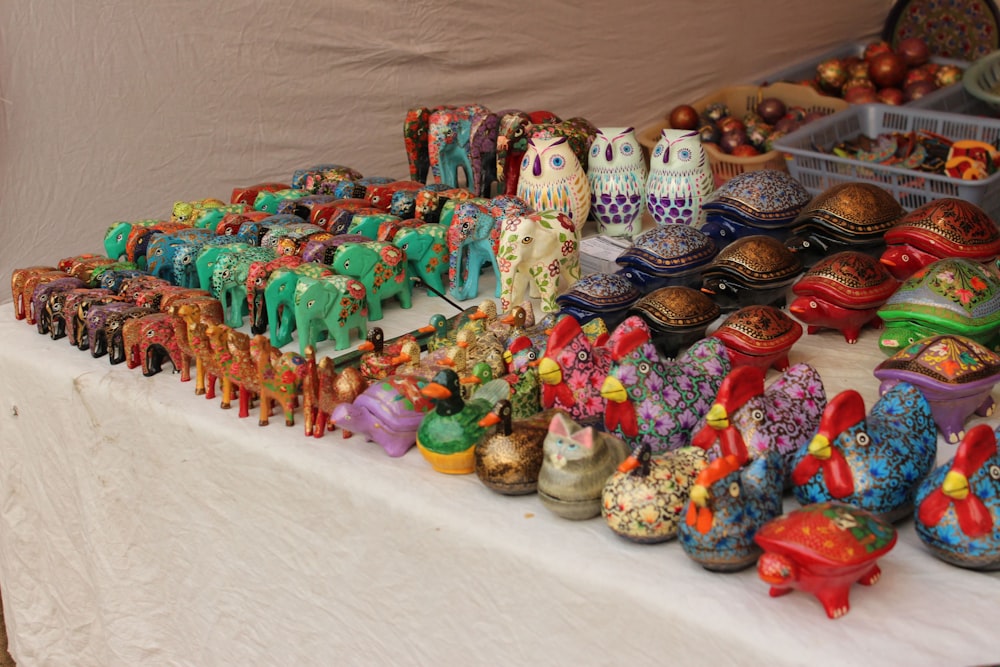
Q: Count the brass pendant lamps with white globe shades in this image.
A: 0